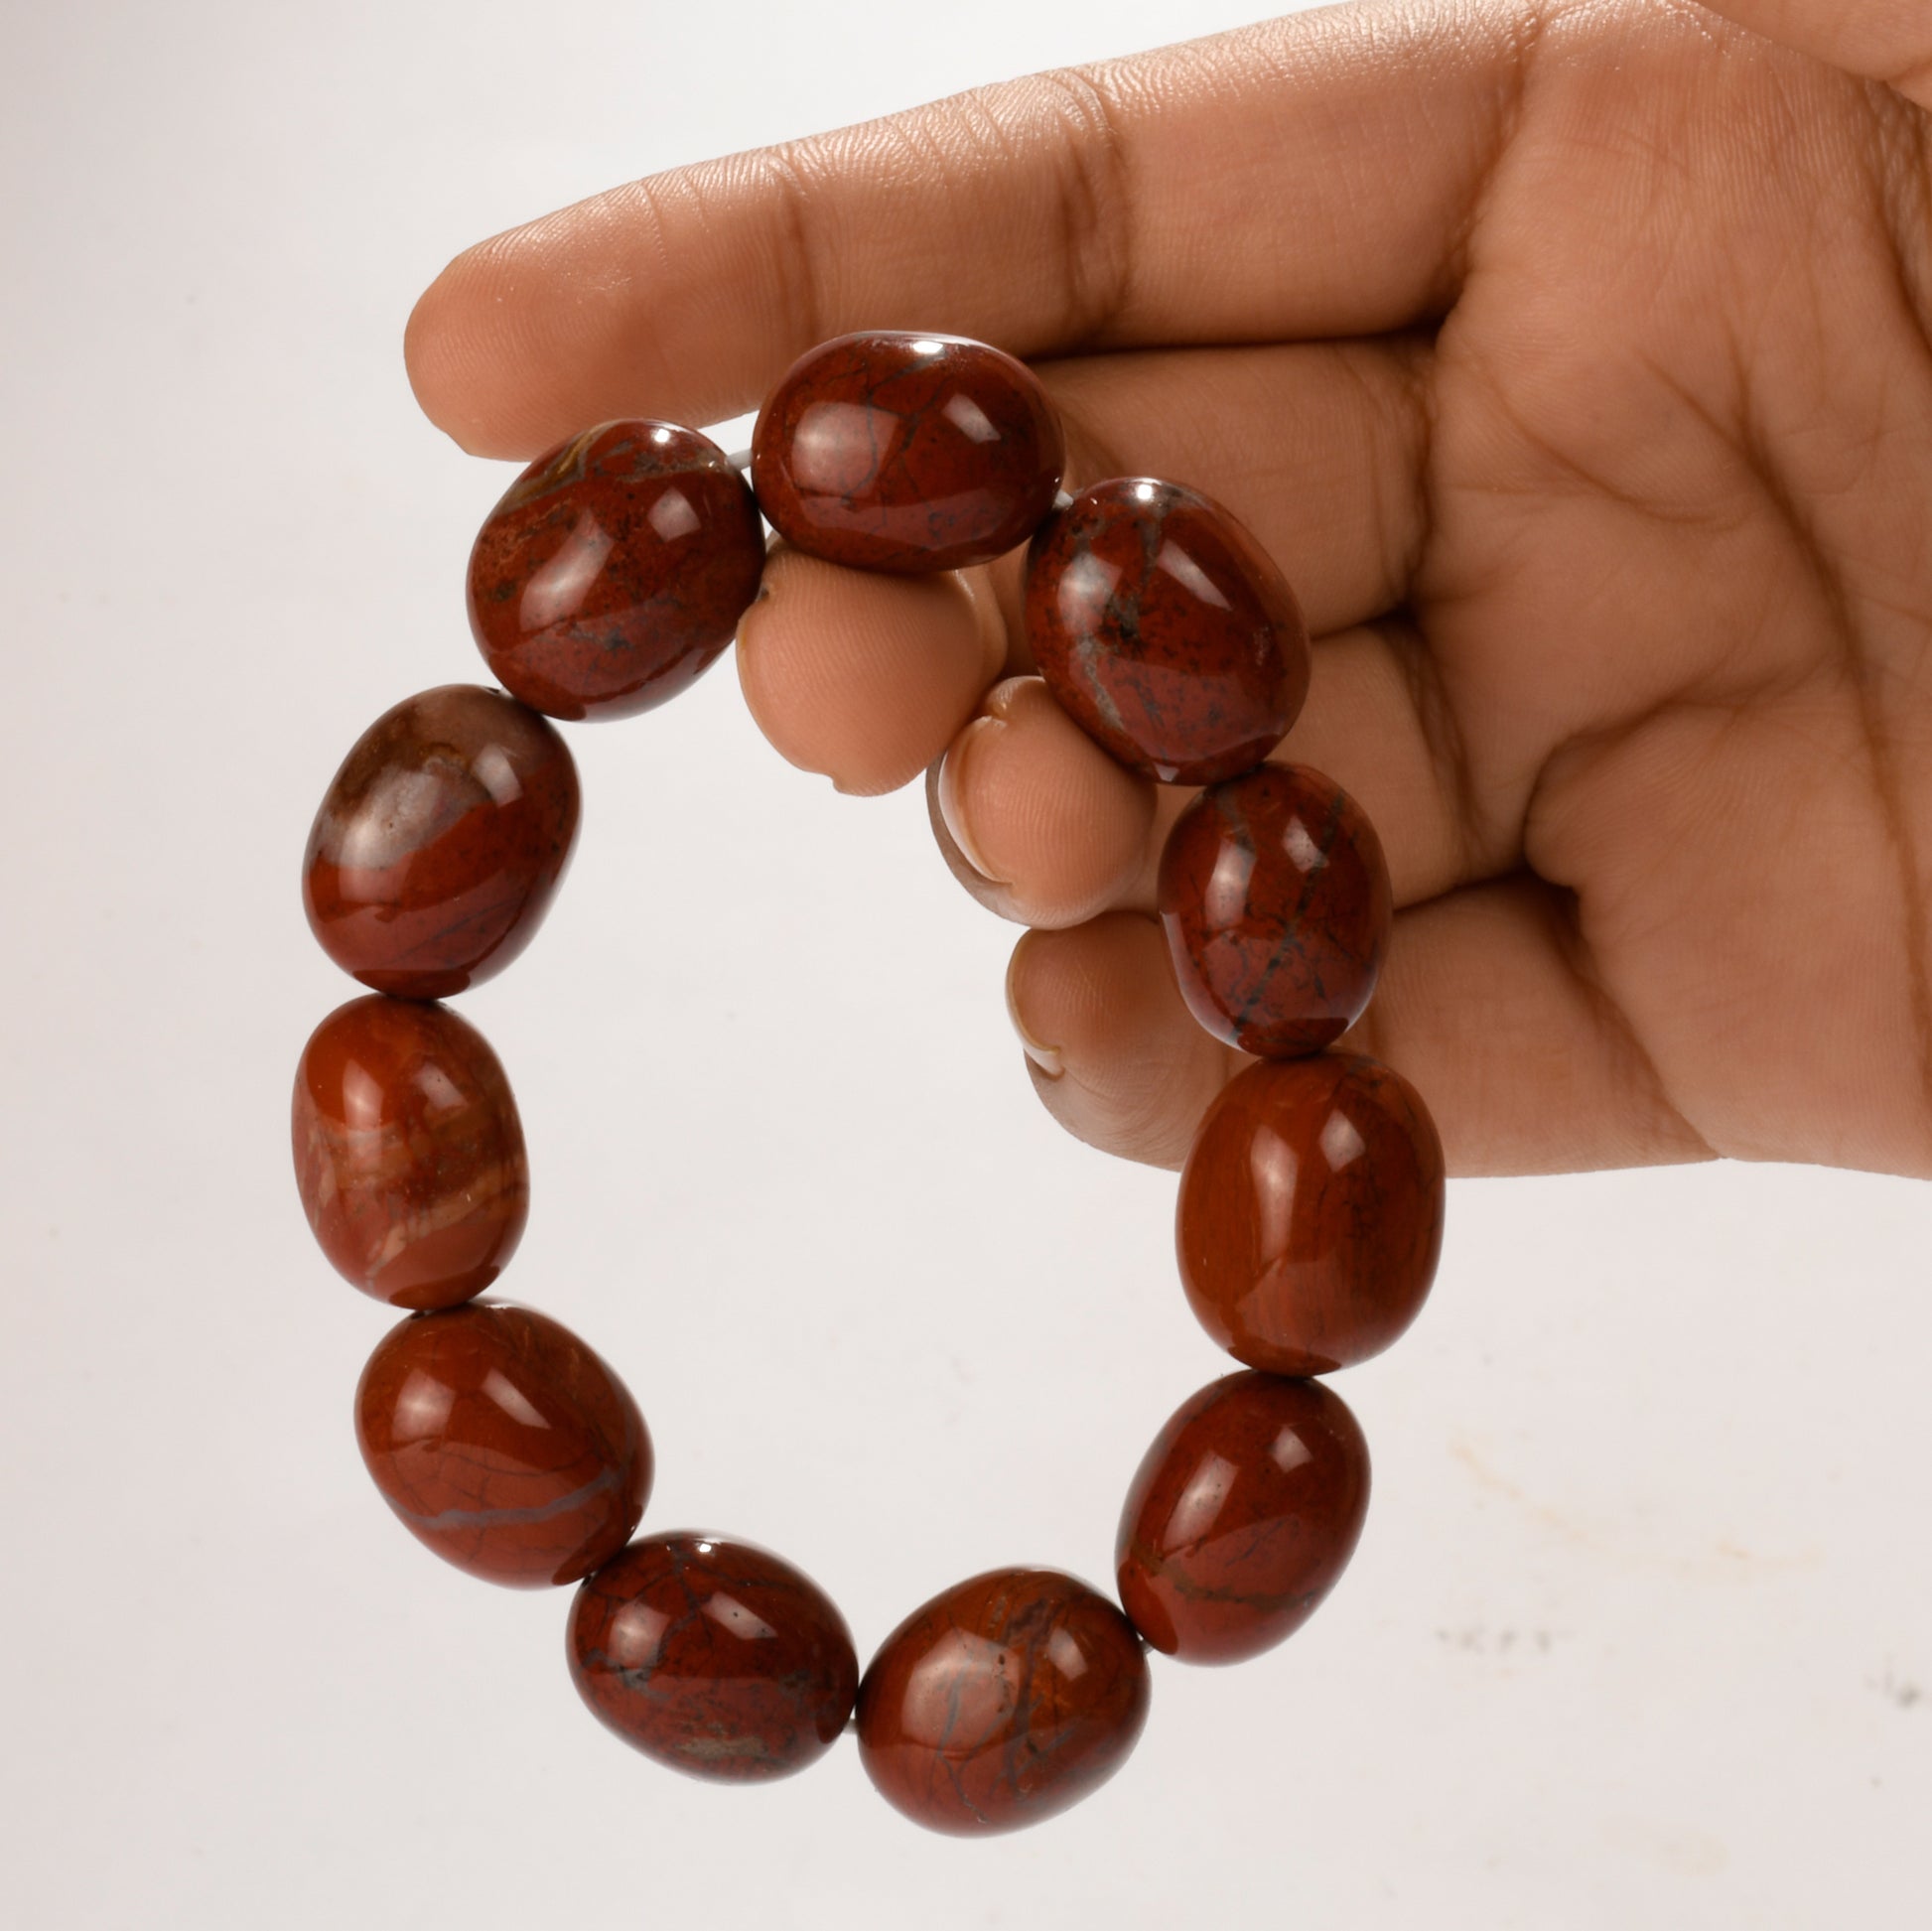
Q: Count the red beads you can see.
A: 11